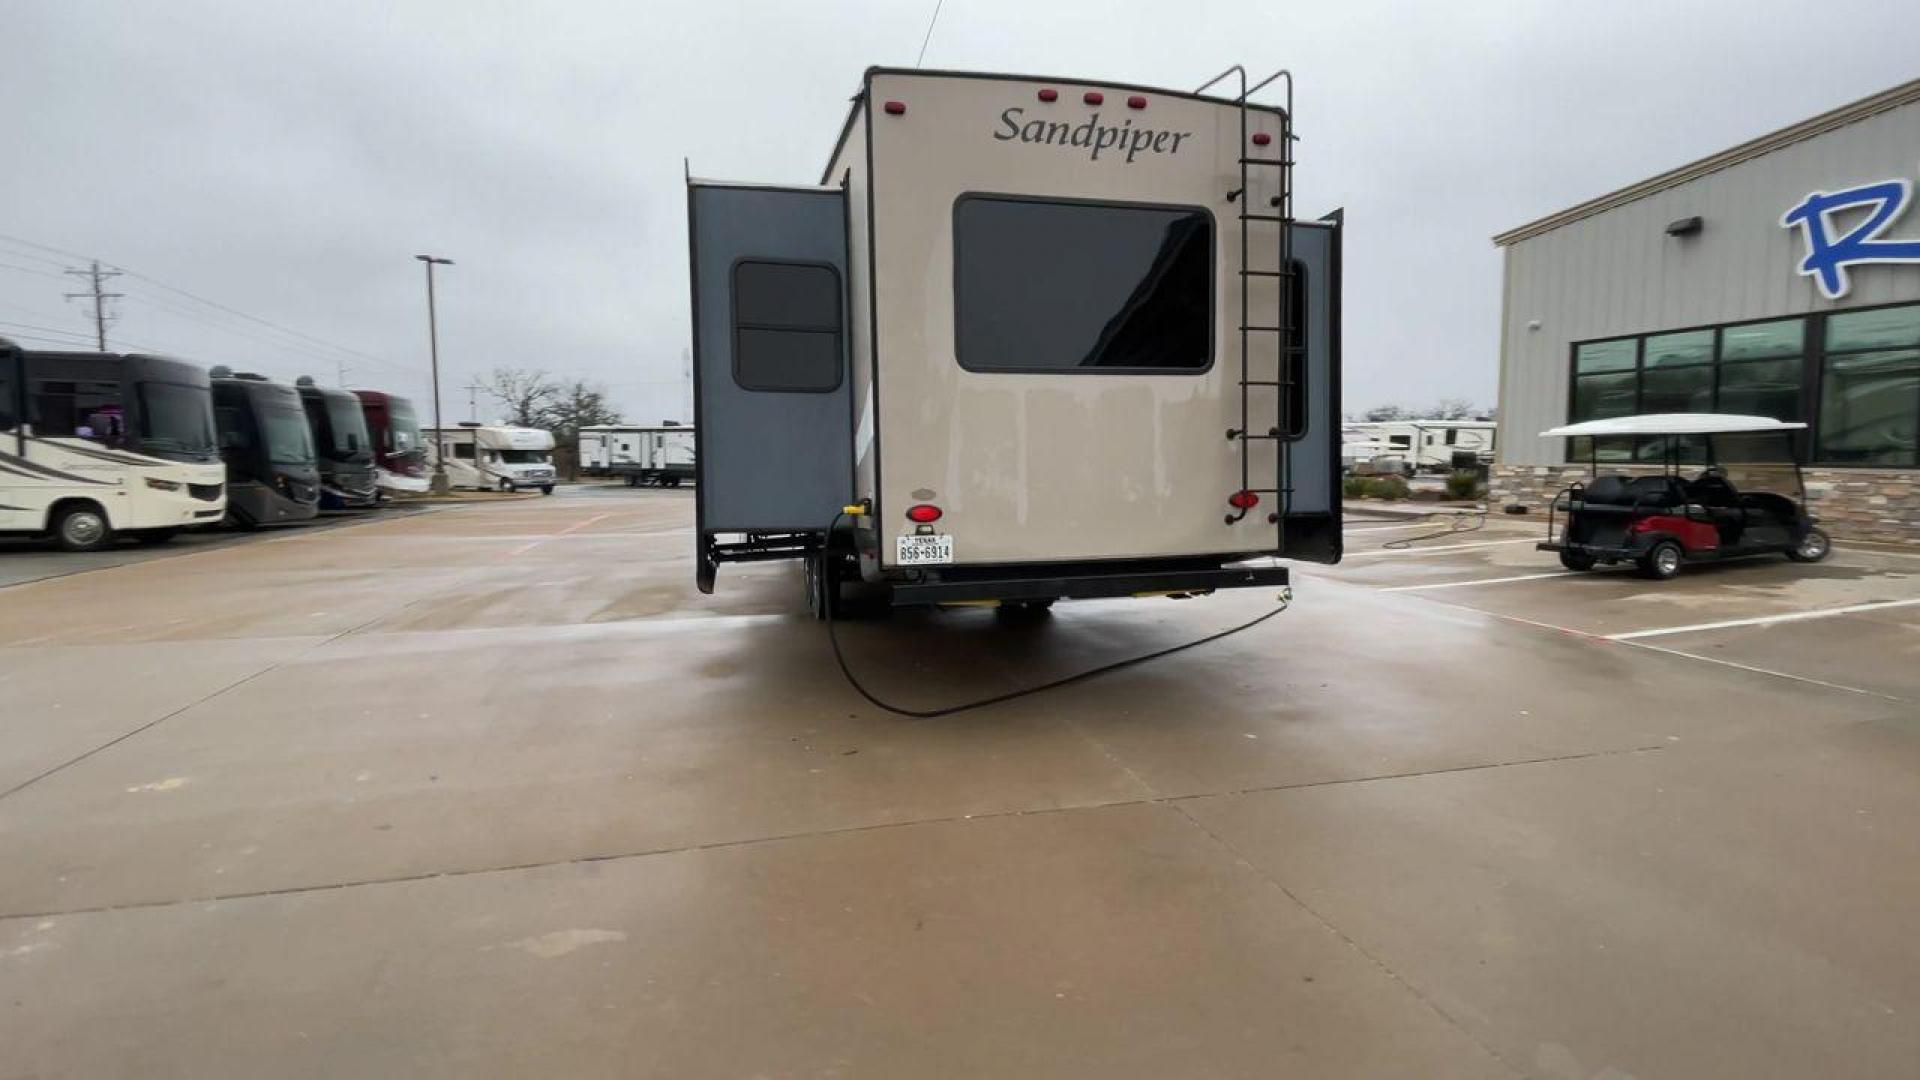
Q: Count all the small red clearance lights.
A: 5